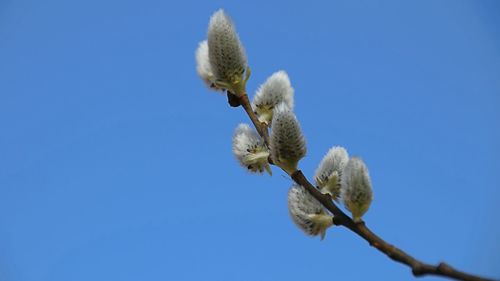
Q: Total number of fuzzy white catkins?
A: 8